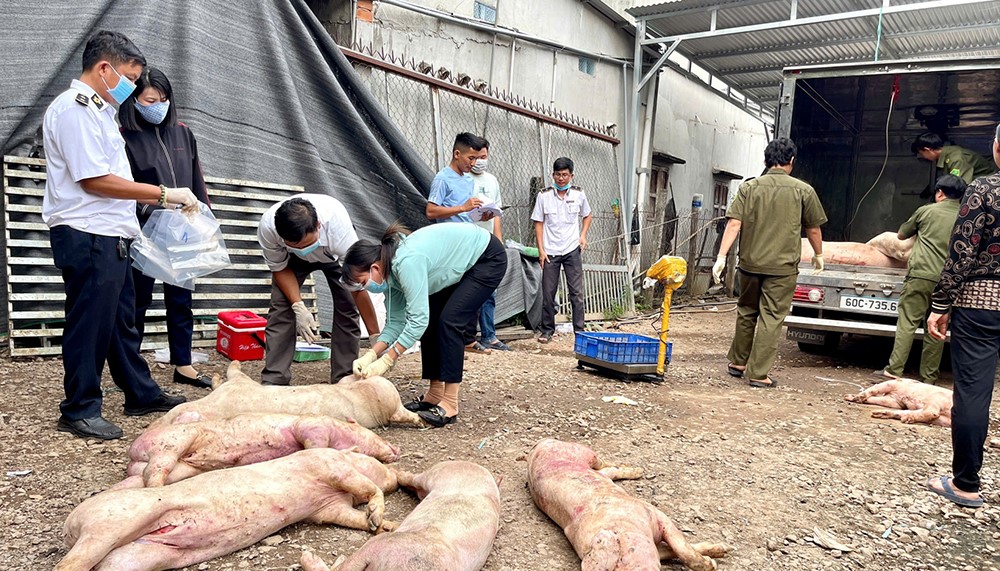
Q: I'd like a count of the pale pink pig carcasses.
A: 8